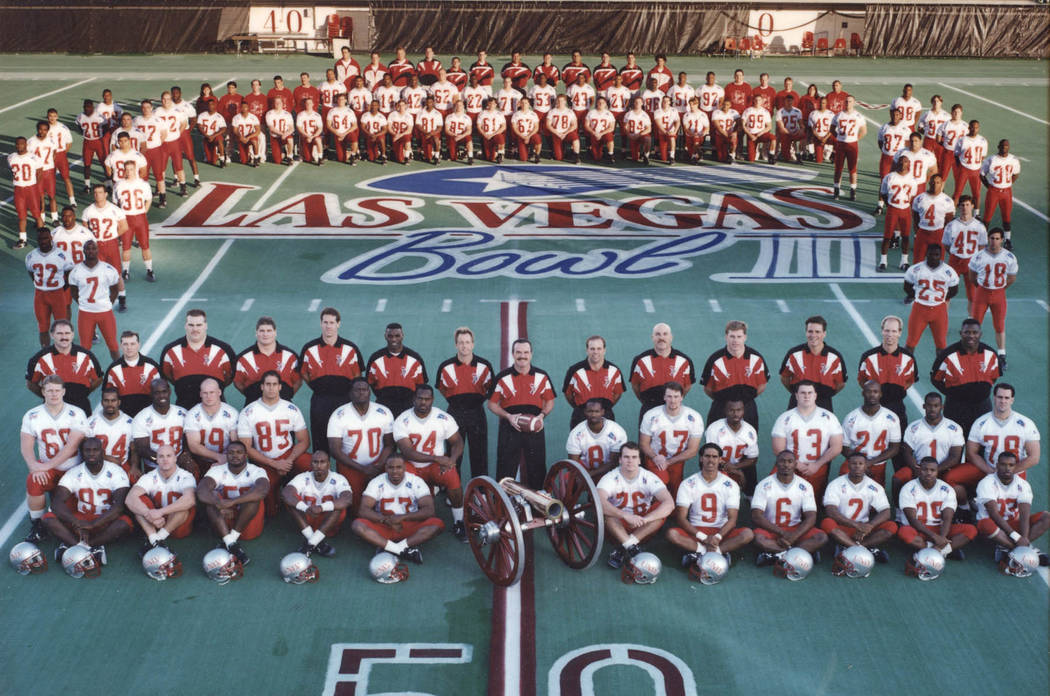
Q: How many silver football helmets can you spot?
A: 12